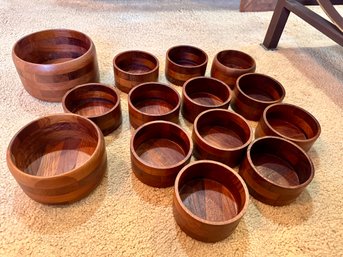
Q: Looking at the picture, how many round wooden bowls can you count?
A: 14